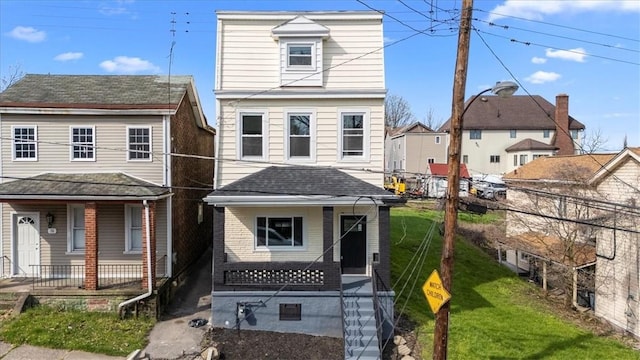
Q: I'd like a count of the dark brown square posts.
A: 3